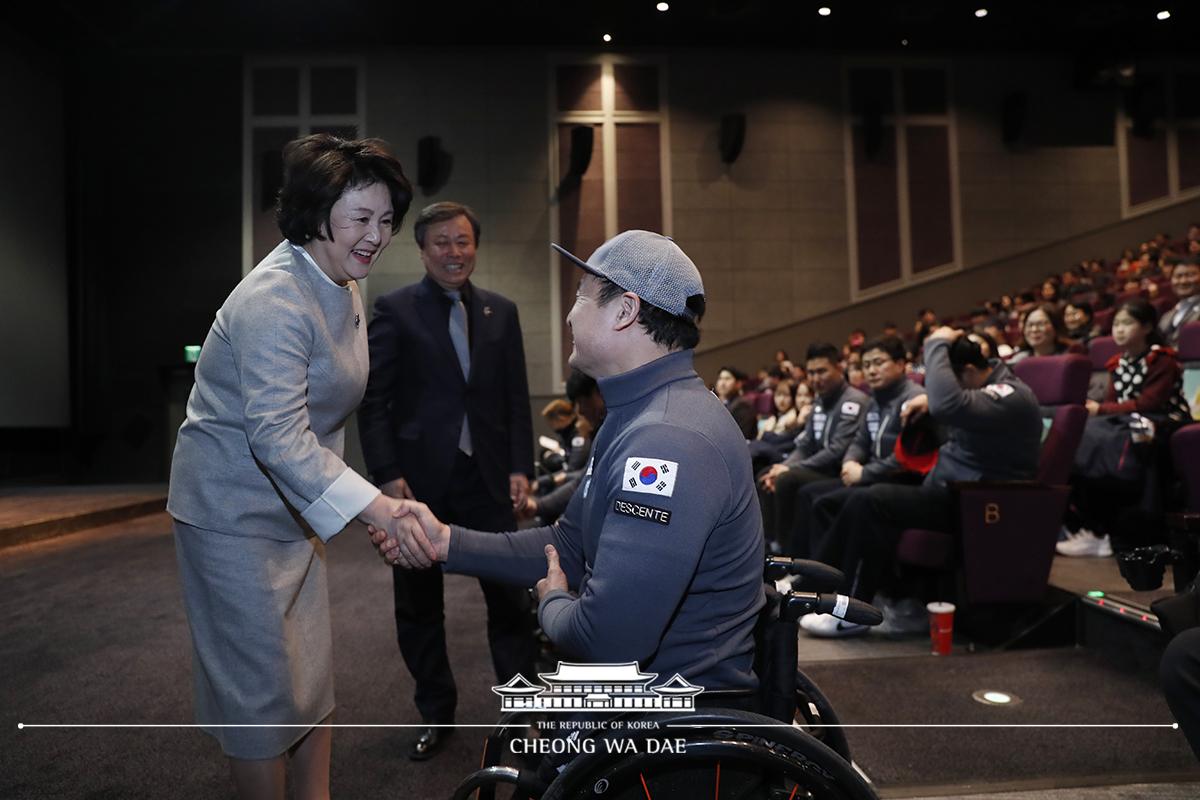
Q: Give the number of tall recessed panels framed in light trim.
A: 4